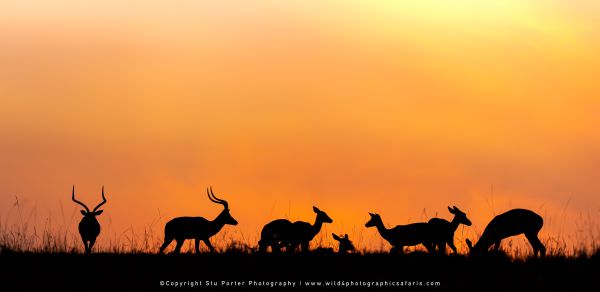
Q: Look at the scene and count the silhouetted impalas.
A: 8